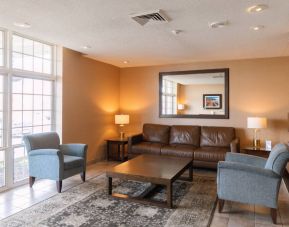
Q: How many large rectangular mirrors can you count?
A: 1